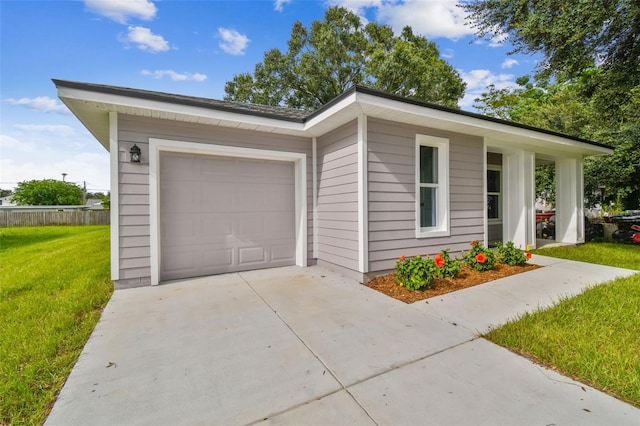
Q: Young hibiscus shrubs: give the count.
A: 4